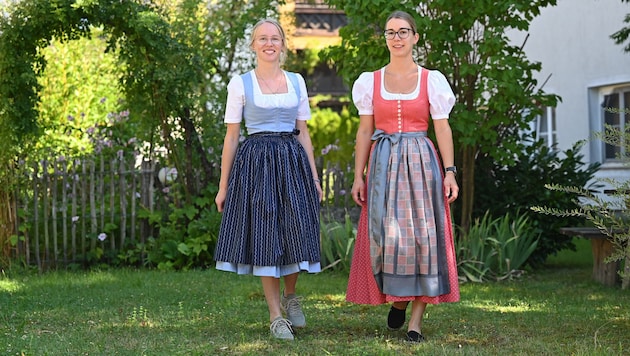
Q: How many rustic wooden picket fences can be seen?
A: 1